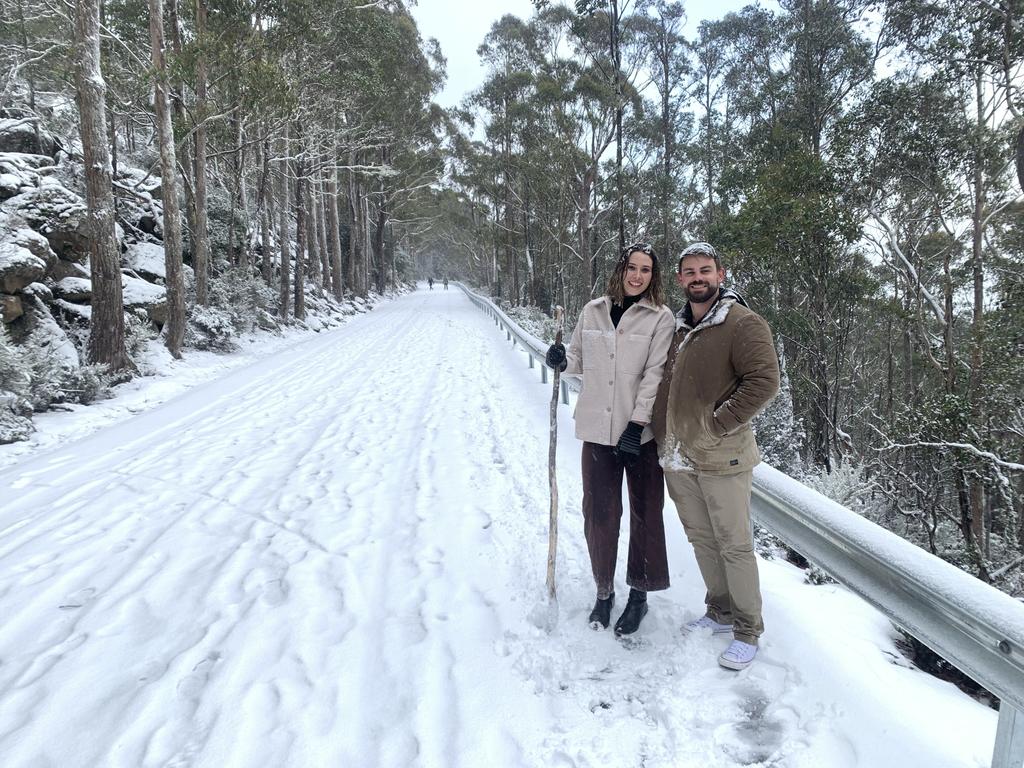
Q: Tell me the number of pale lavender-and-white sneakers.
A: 2